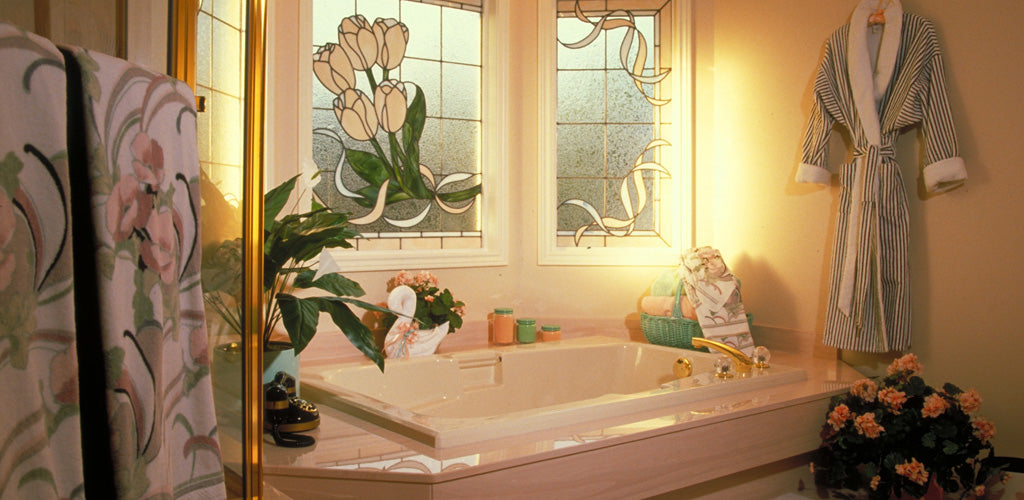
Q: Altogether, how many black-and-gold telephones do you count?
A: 1